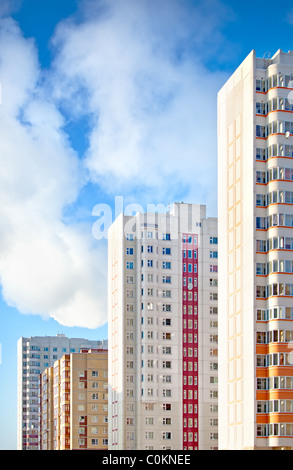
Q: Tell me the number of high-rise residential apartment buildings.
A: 4